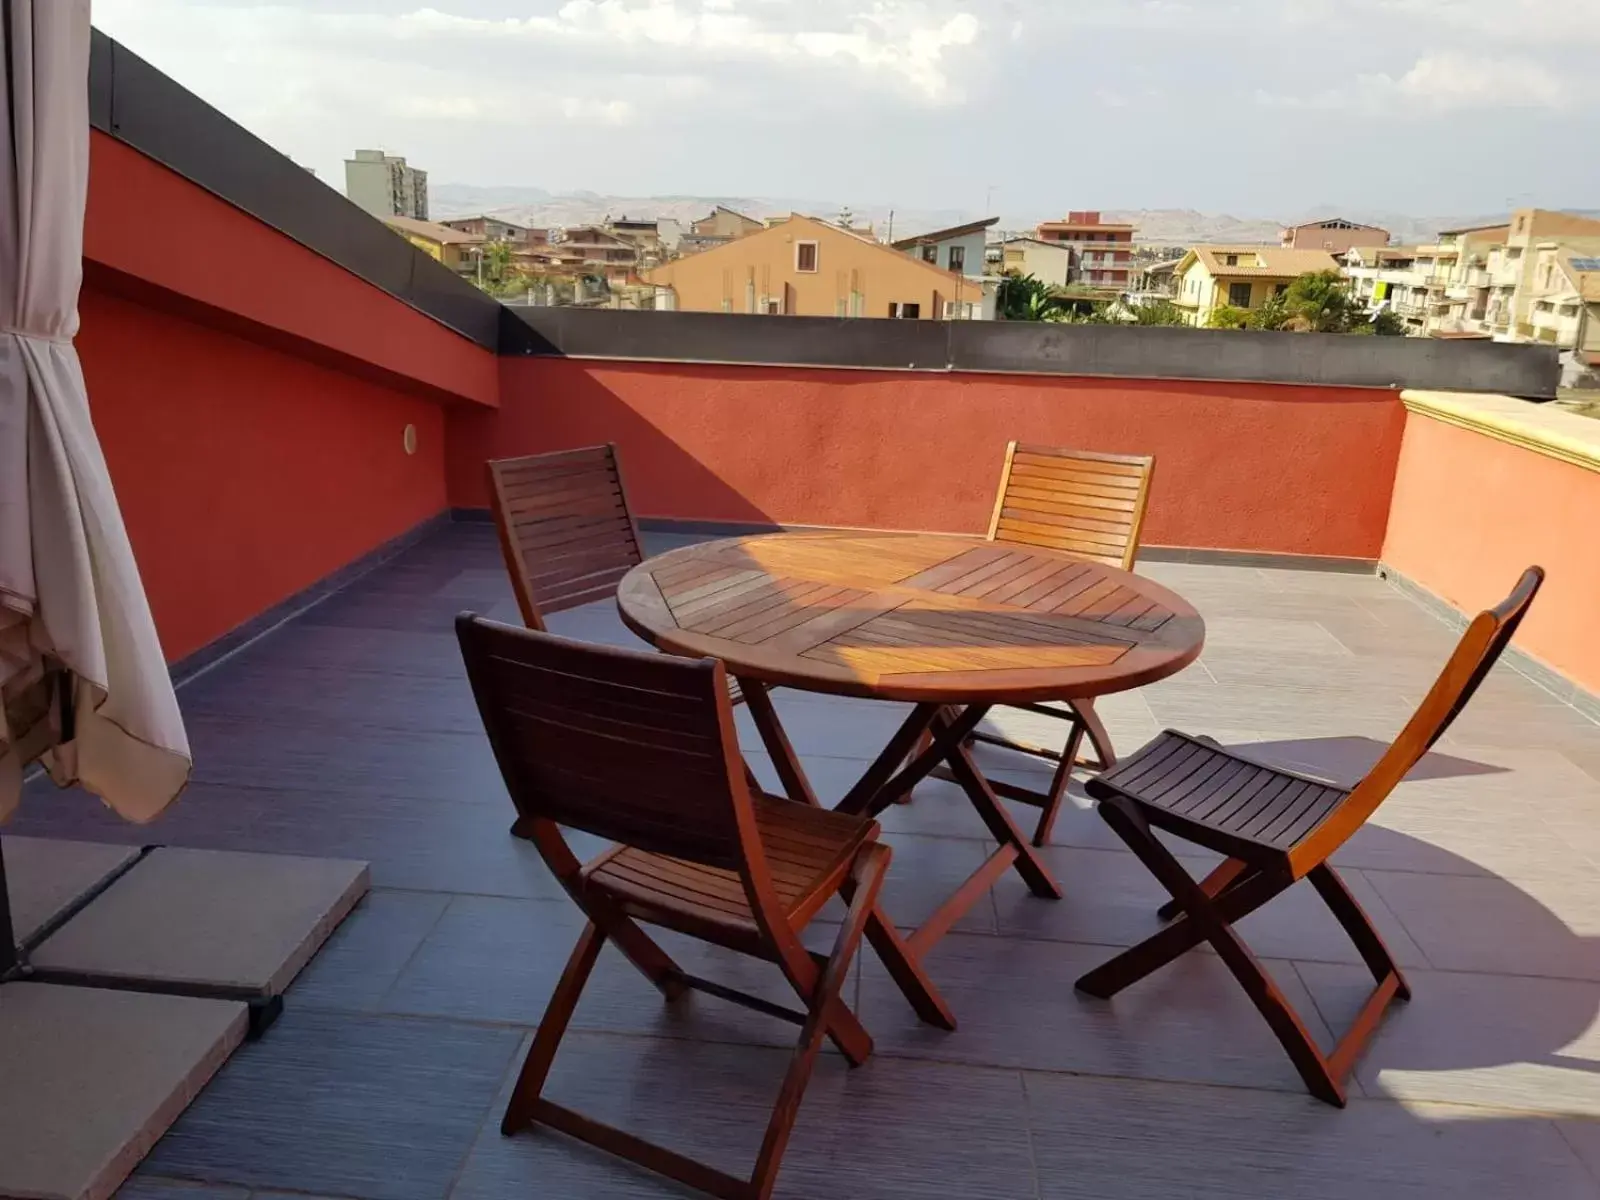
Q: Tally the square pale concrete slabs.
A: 3